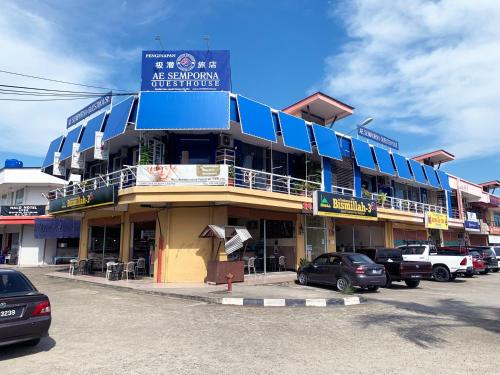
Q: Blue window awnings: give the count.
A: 14